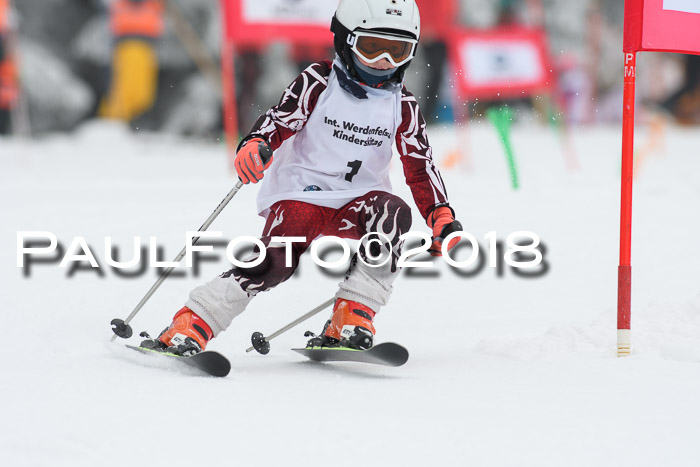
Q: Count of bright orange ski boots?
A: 2